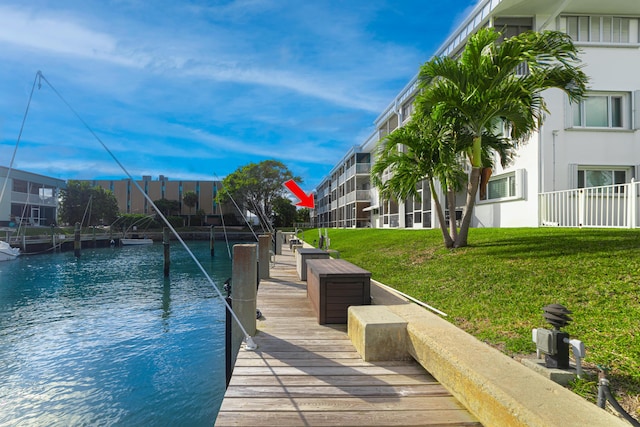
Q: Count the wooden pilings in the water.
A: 3